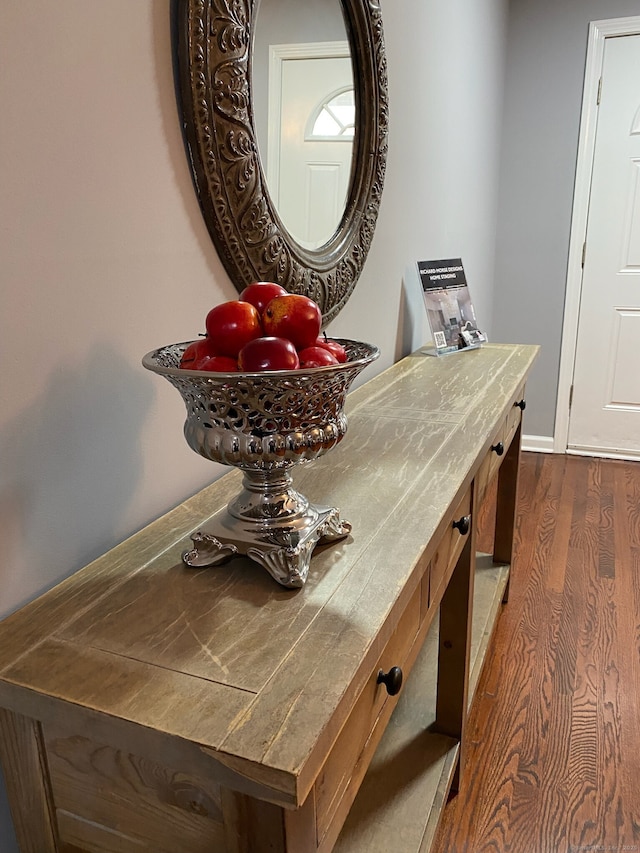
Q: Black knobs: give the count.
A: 4